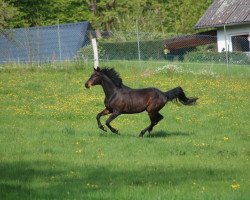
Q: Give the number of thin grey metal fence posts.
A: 3